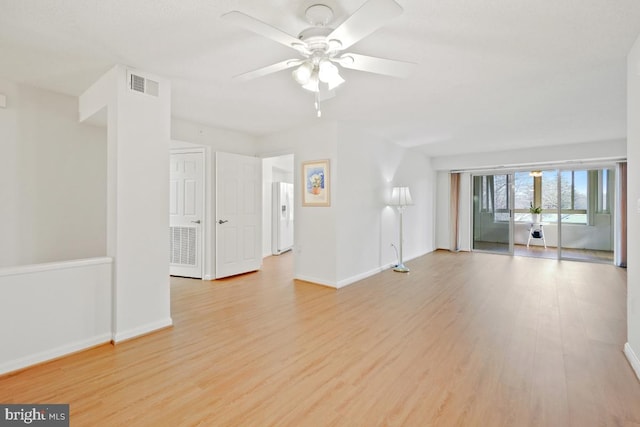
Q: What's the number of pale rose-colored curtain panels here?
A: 2